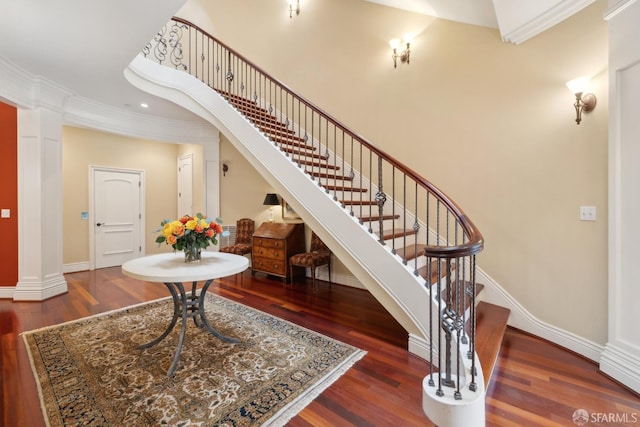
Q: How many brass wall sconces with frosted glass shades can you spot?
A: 3